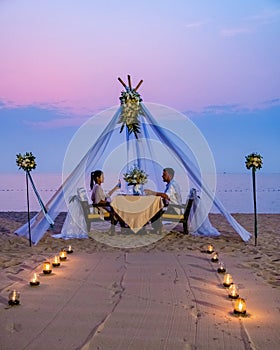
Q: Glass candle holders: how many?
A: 12